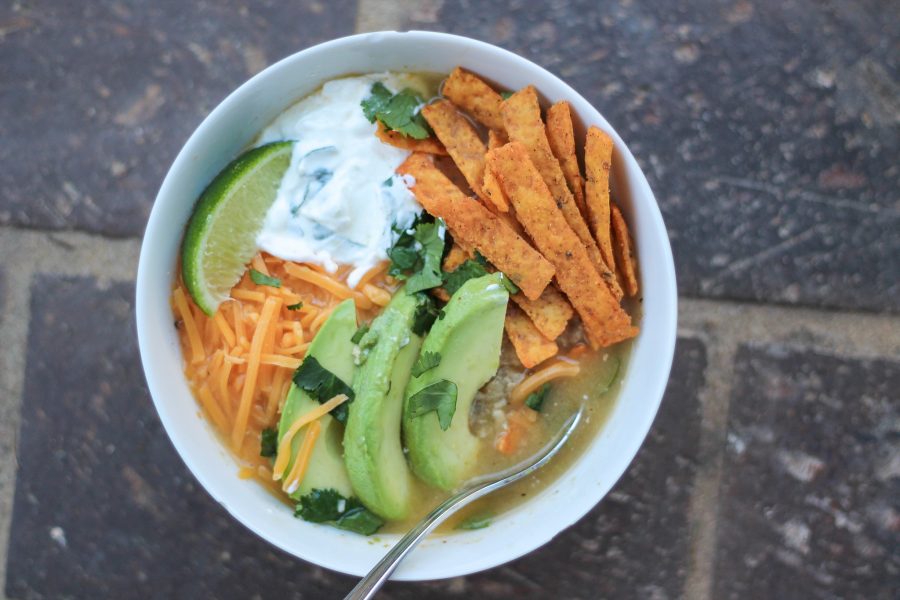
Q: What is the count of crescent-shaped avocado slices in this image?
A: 3